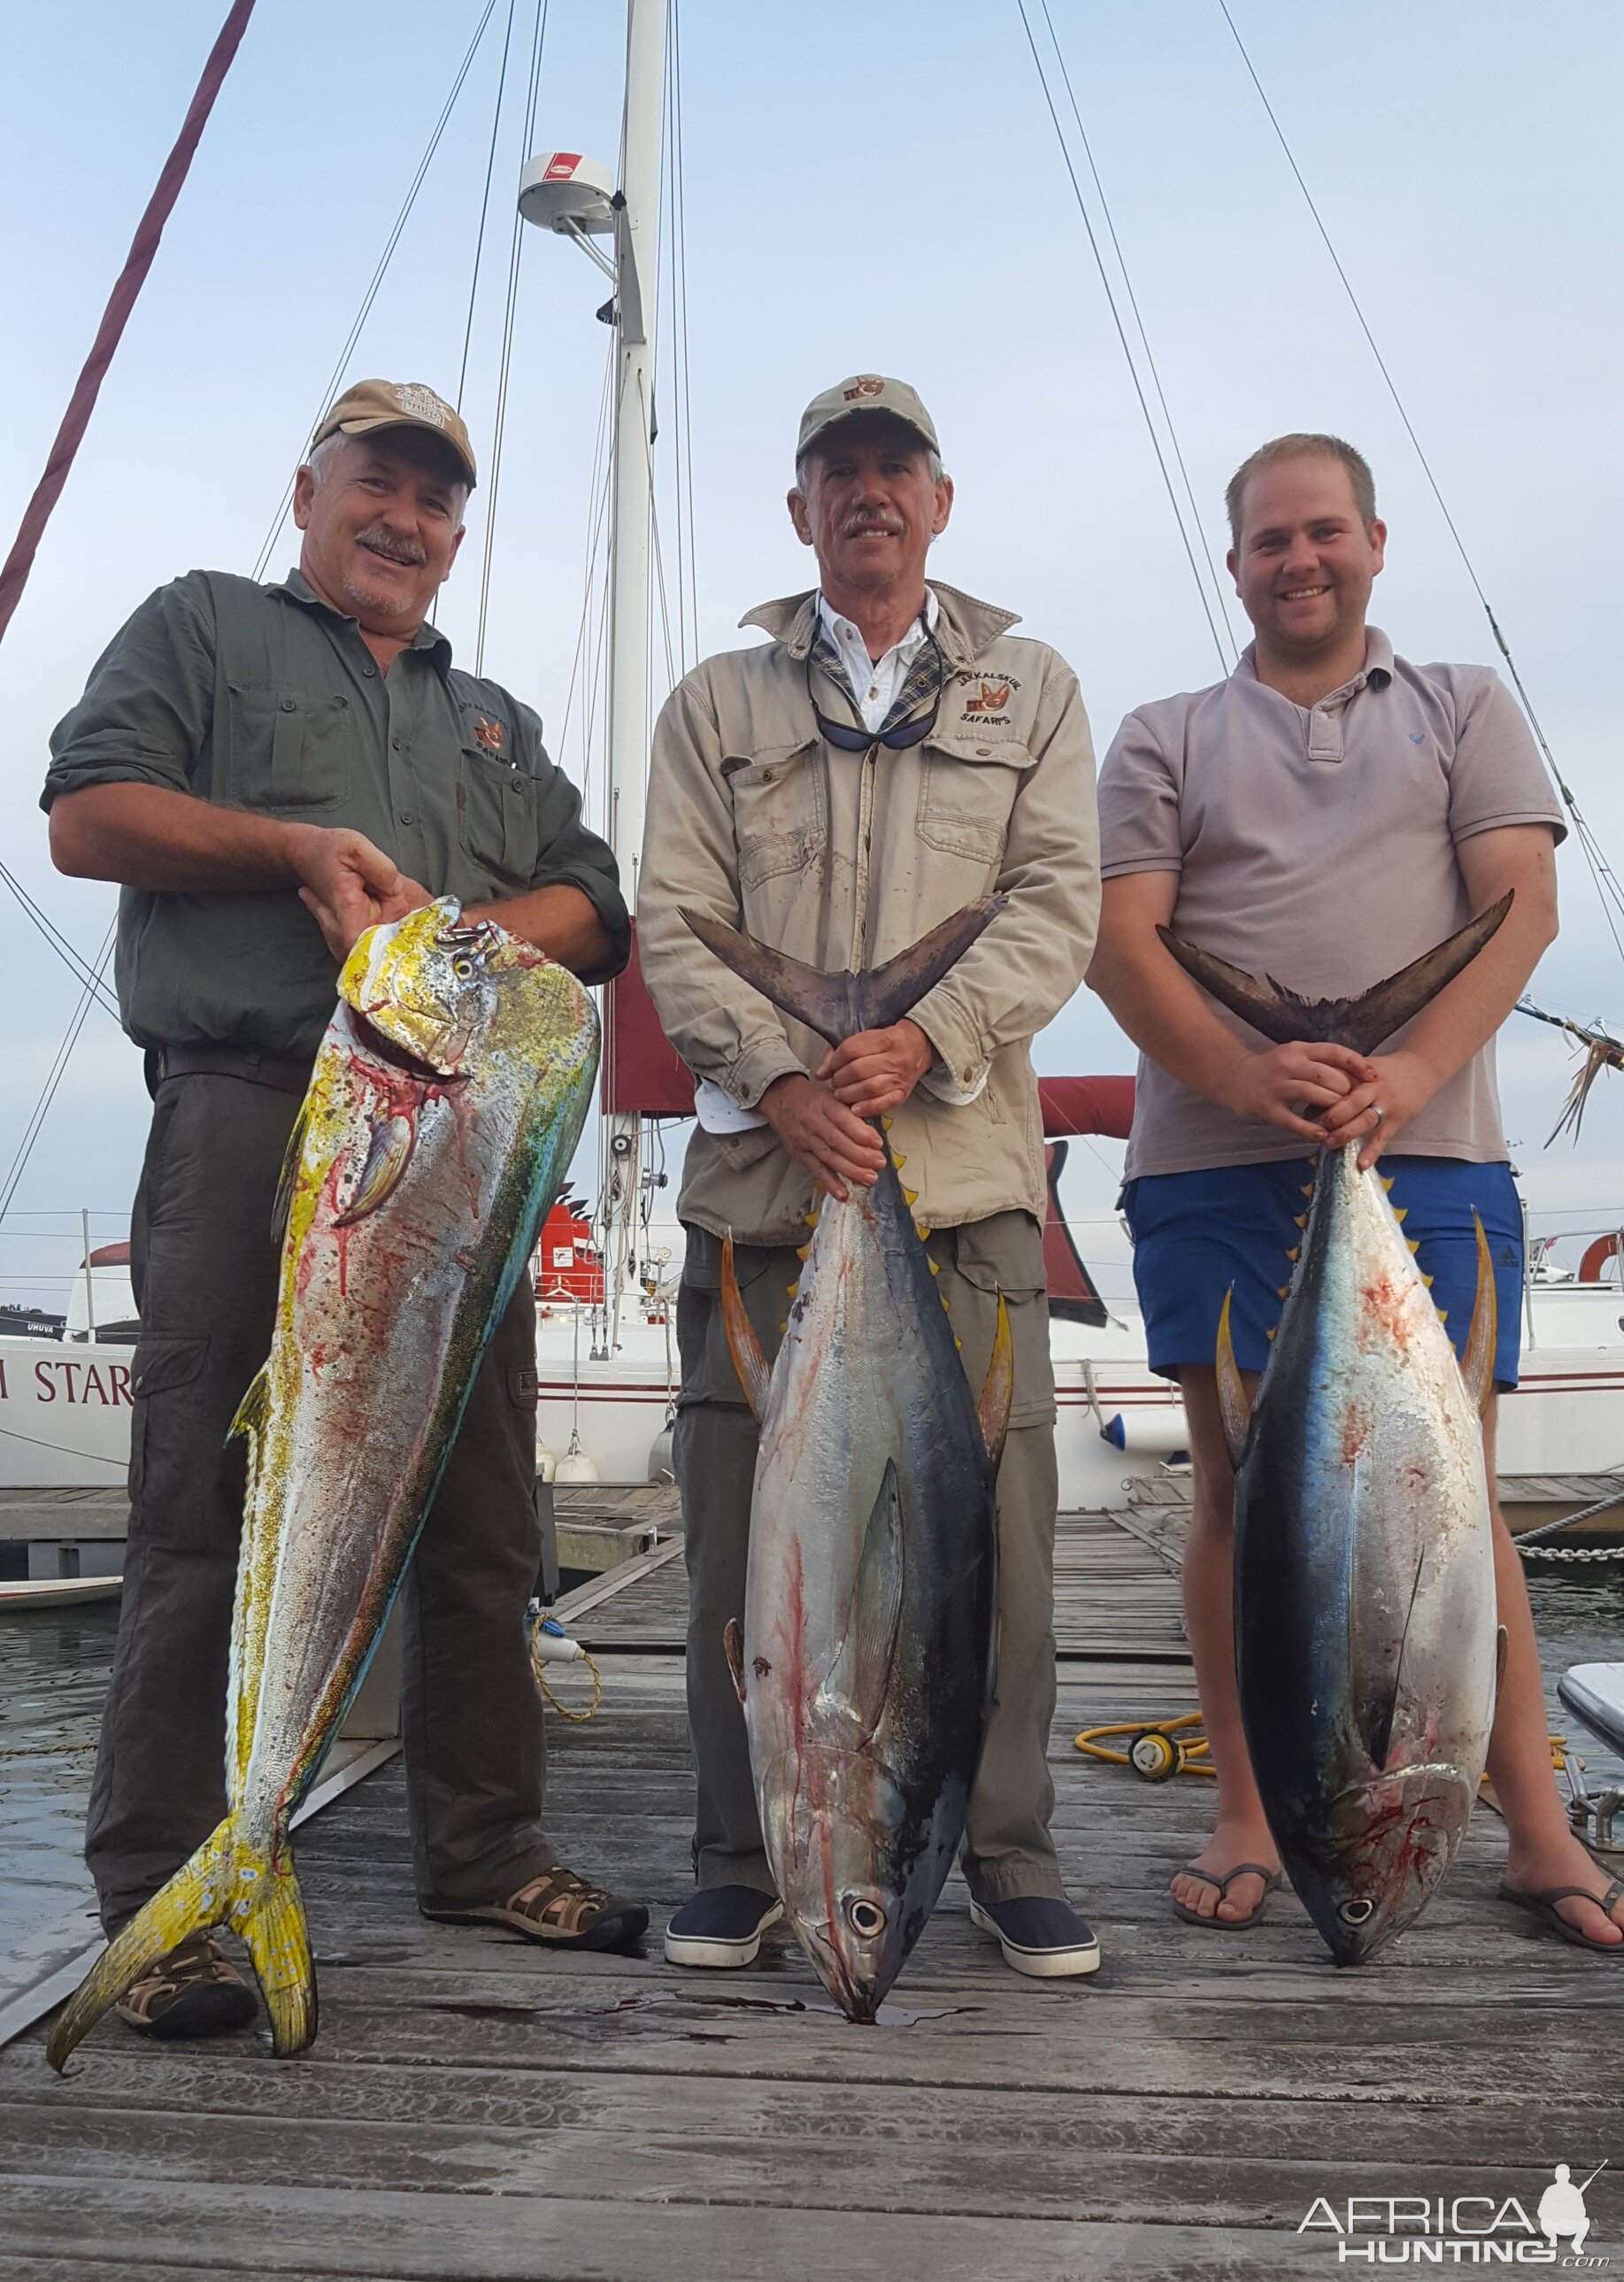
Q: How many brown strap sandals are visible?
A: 2